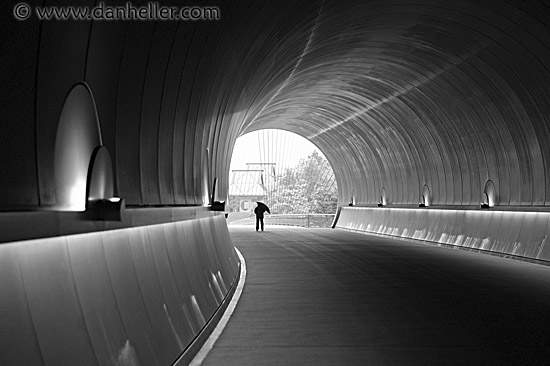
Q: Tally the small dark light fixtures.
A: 6